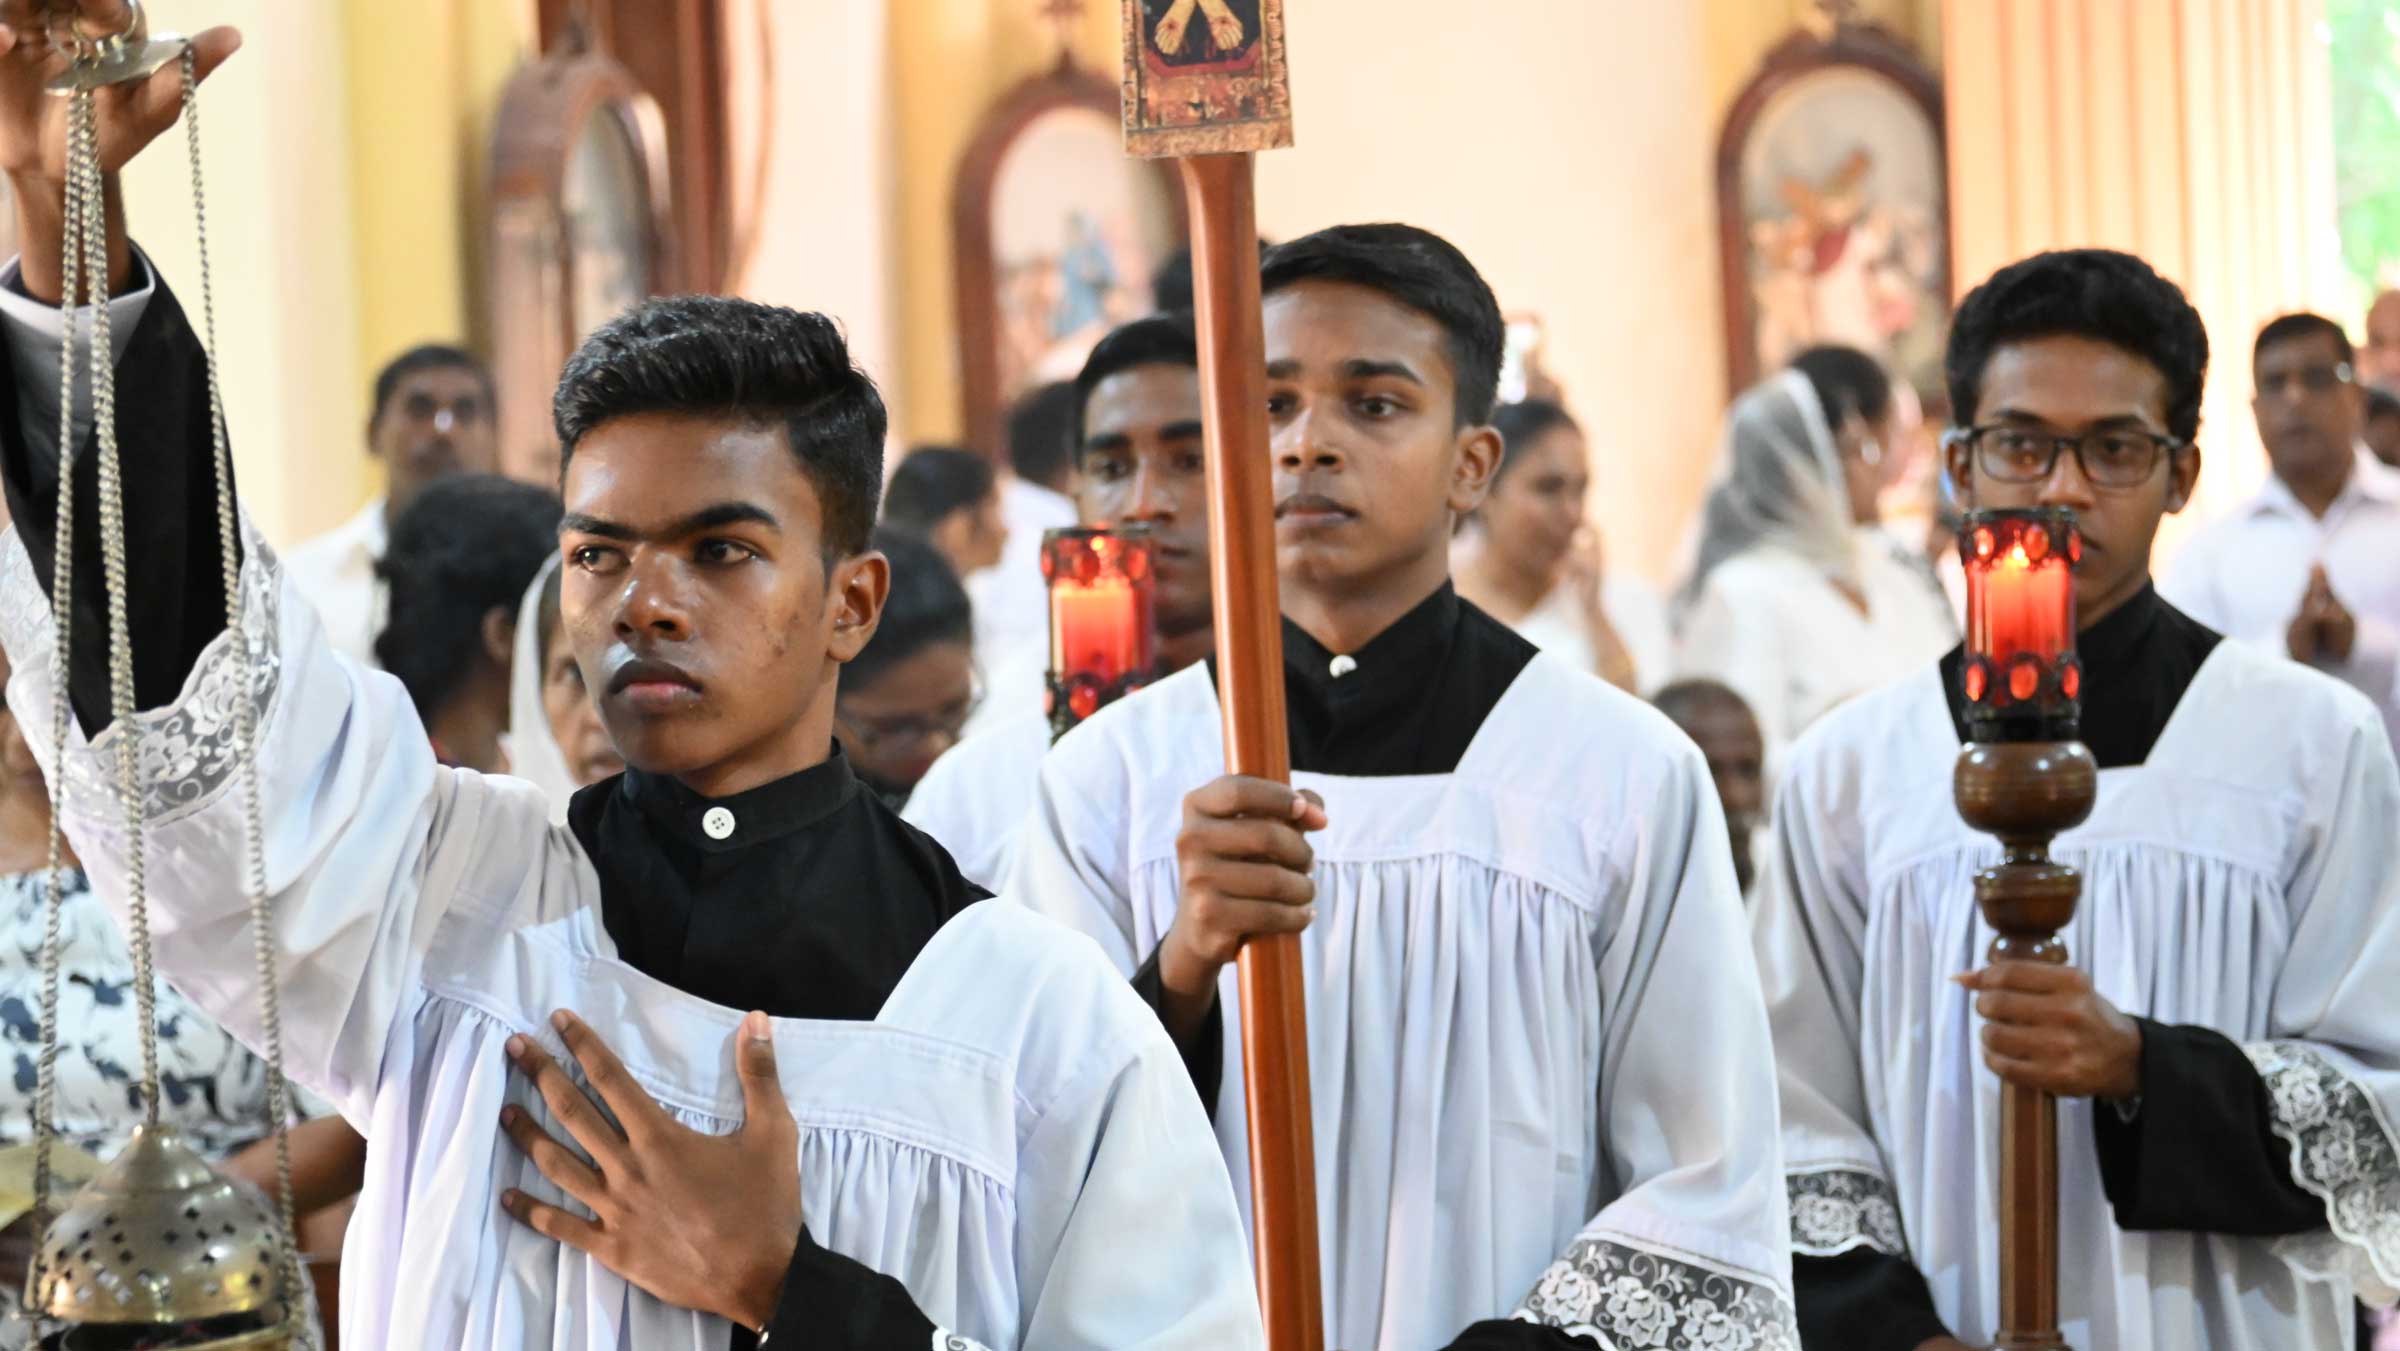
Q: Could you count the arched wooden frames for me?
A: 3